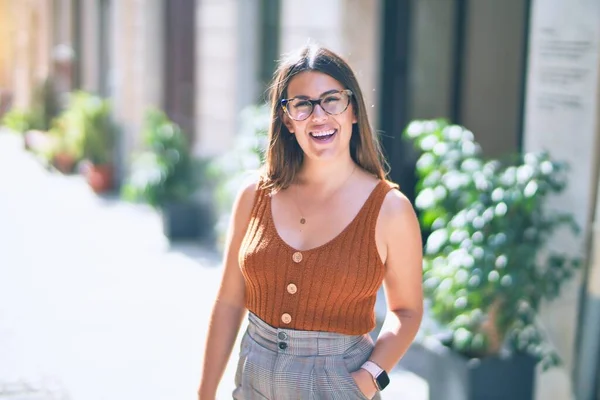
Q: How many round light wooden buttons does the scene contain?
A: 3